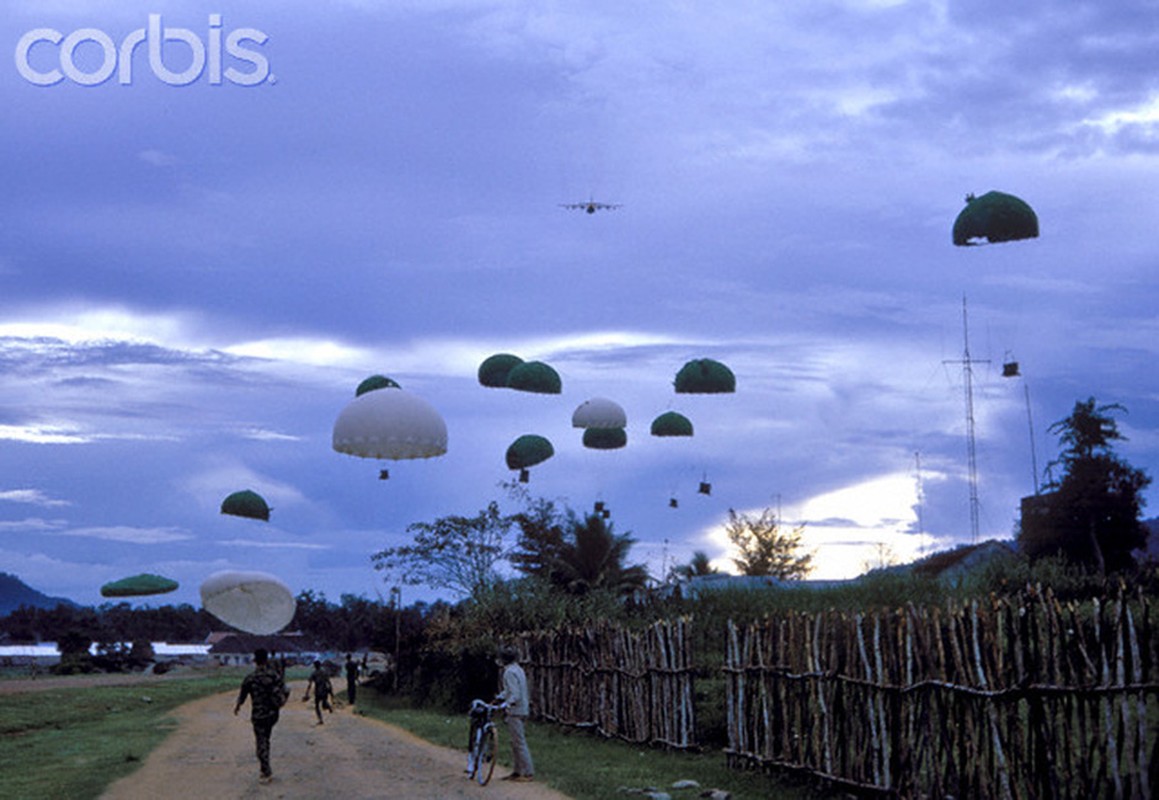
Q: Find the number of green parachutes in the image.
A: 10